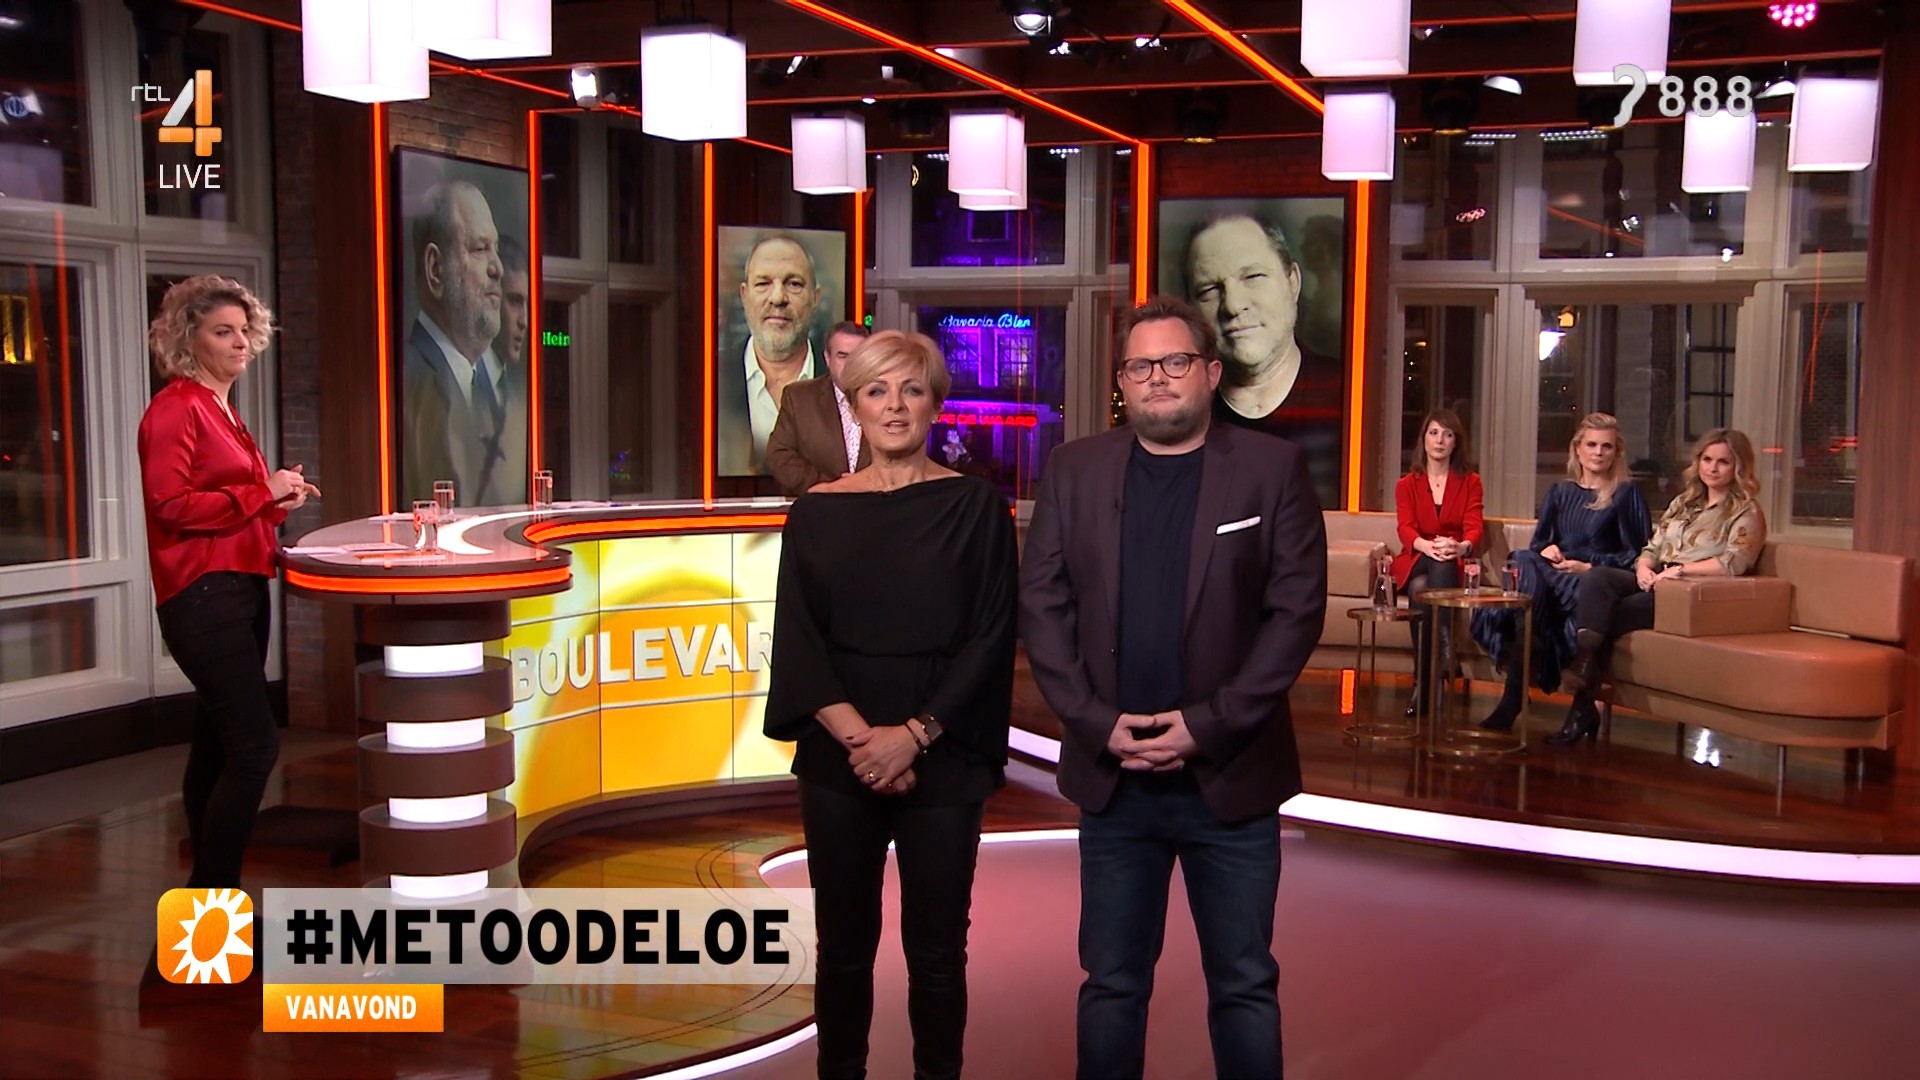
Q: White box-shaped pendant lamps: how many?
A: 11